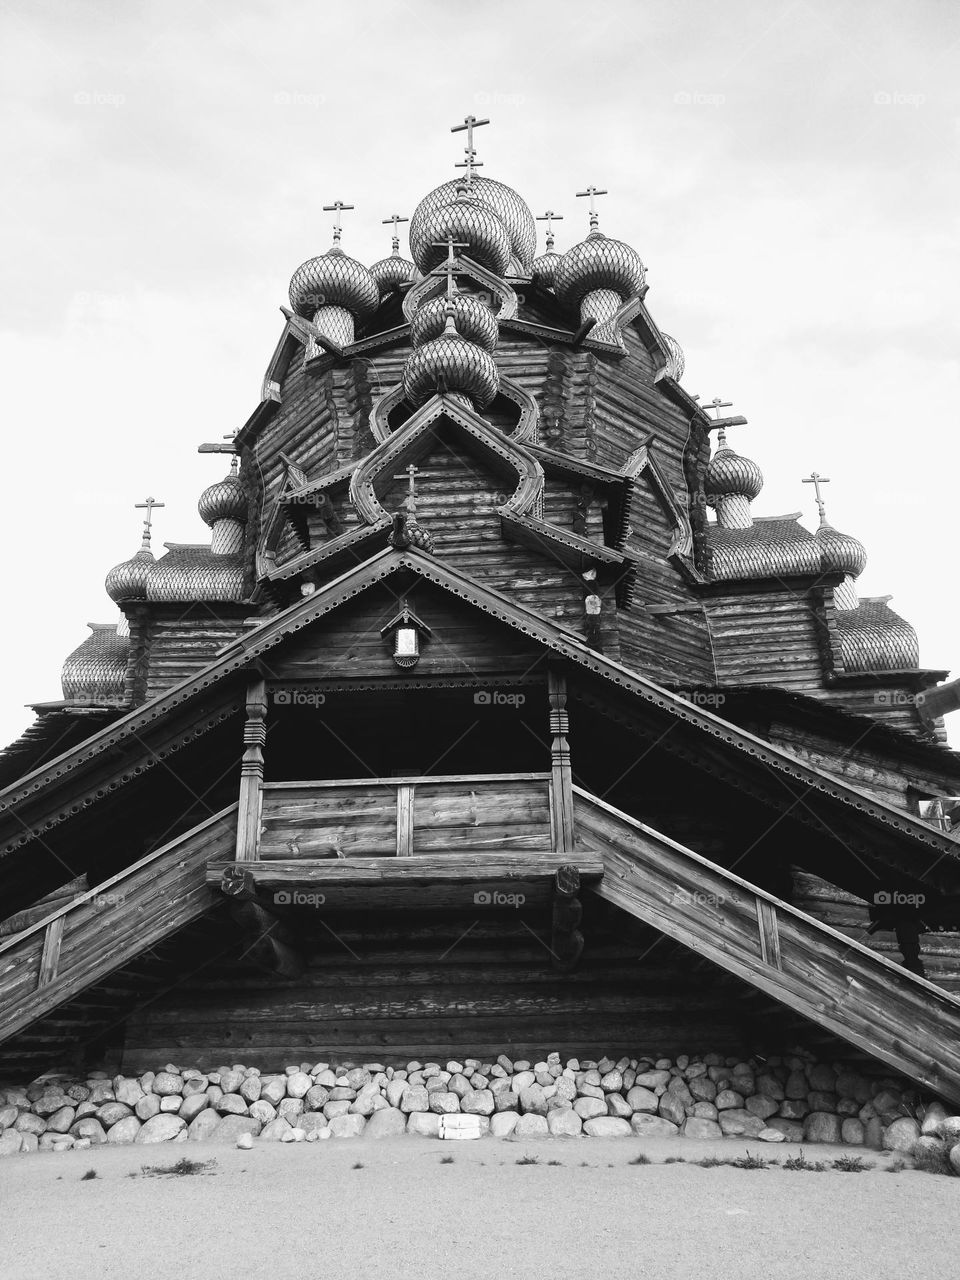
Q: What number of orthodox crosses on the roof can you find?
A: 13